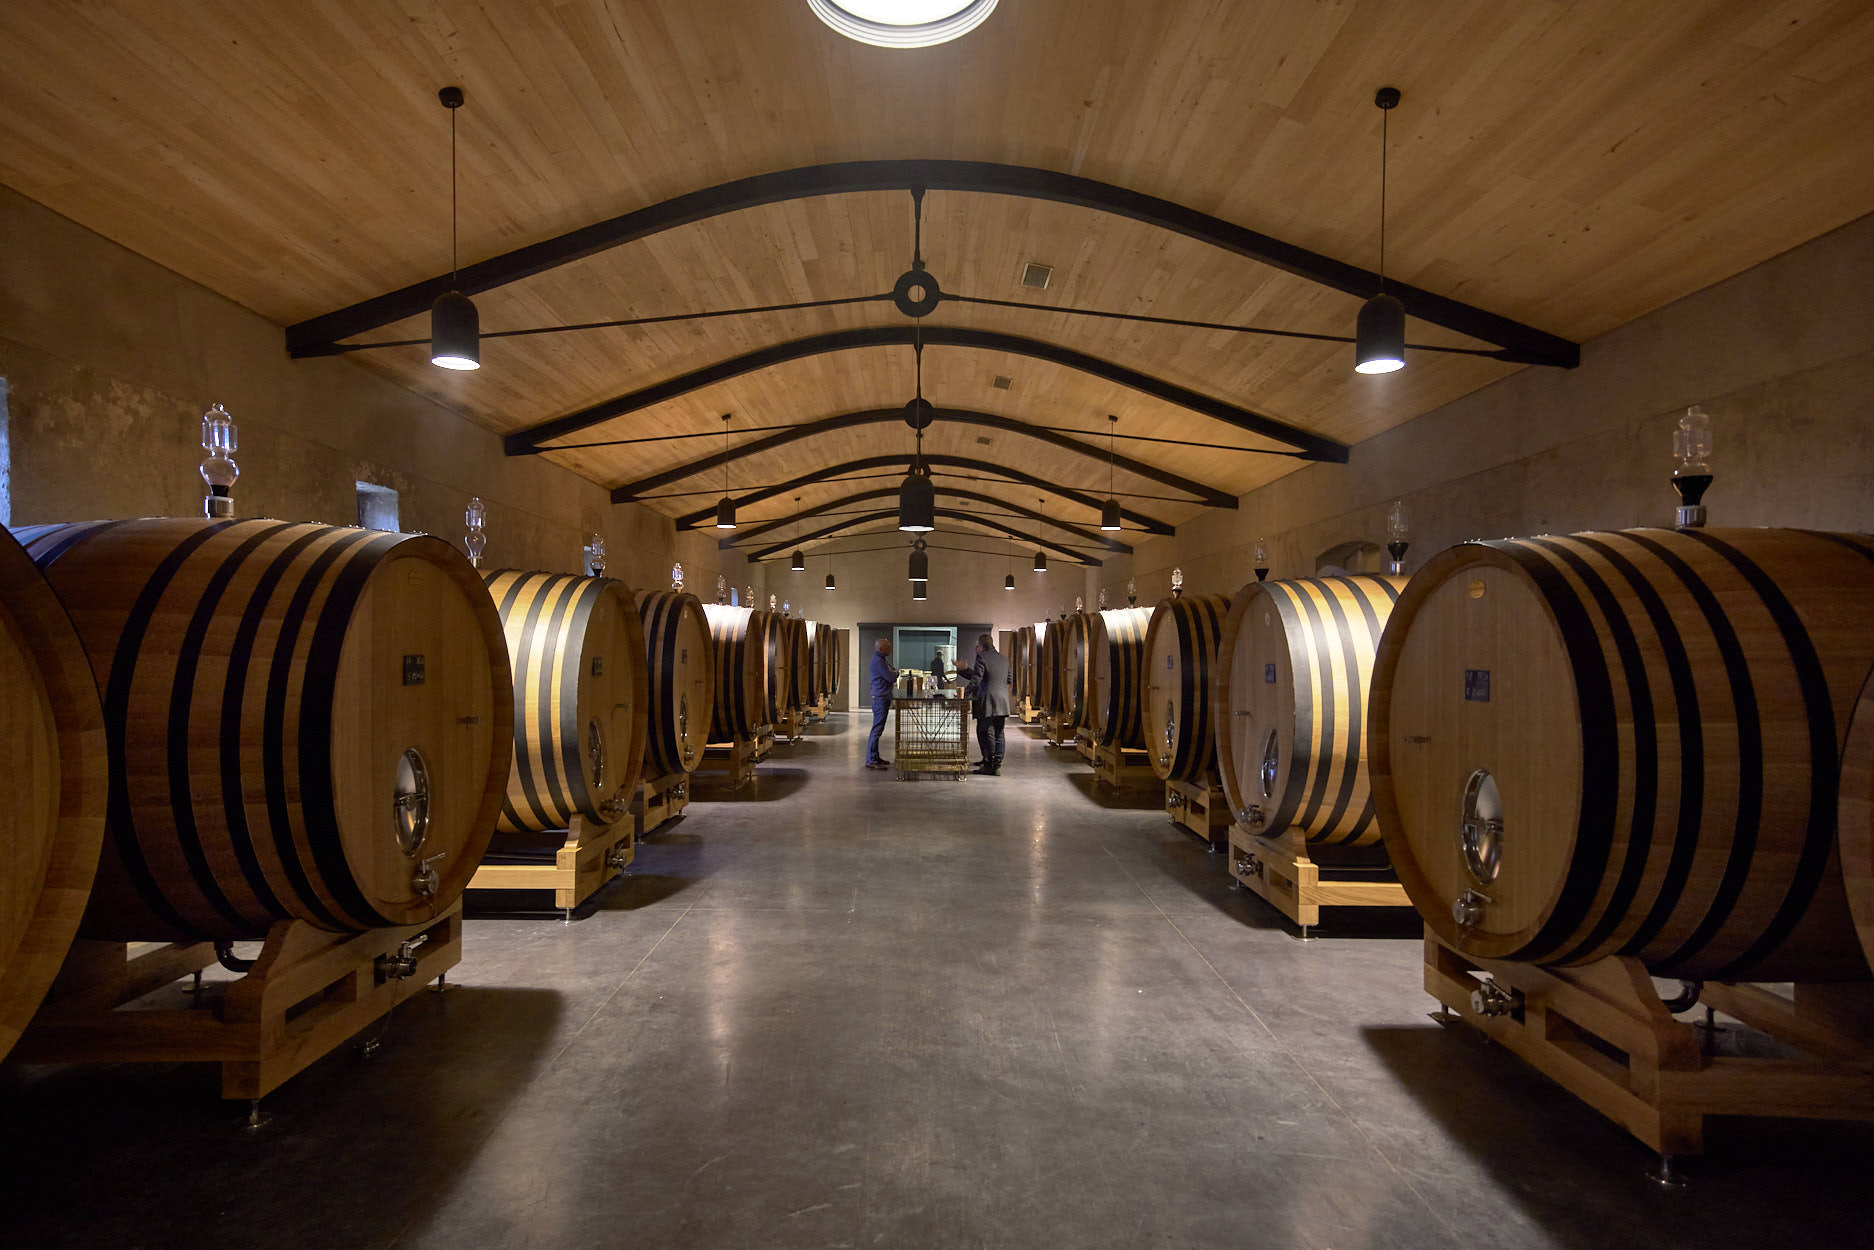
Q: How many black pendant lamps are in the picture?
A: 11